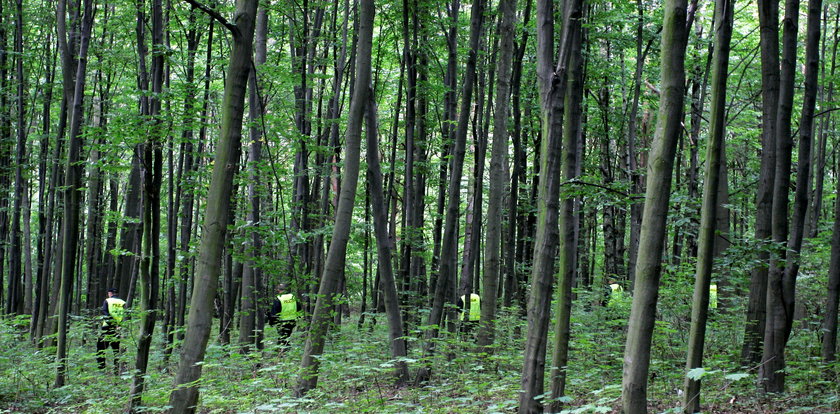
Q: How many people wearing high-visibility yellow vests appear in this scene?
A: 5